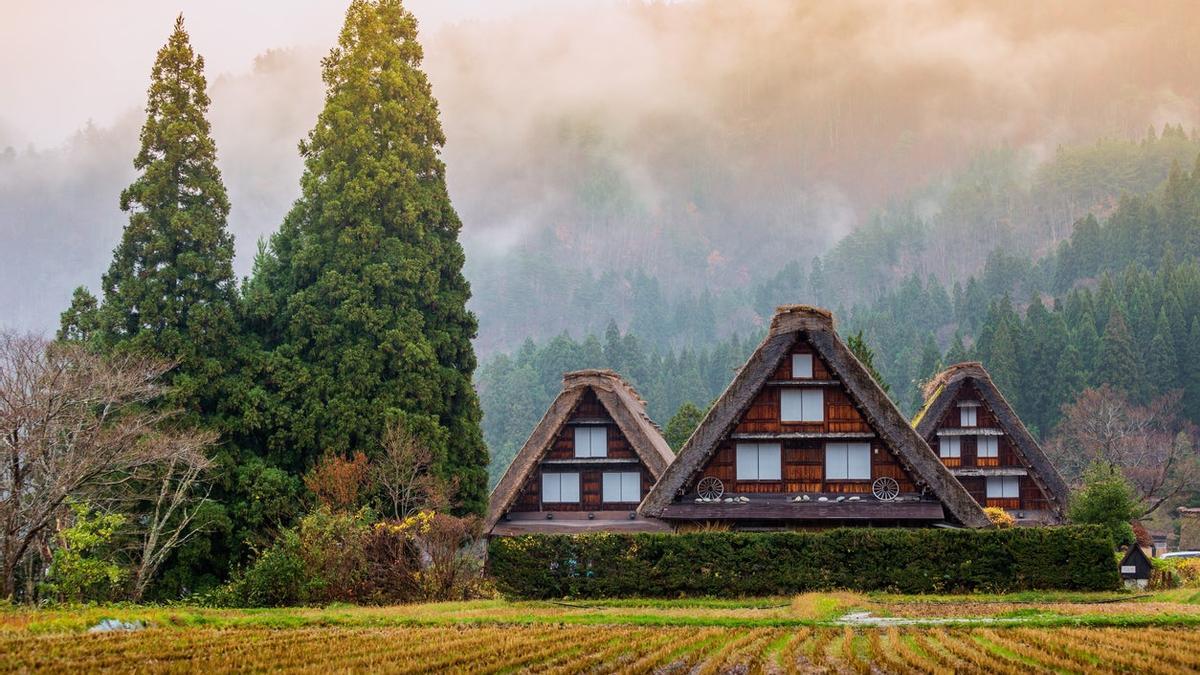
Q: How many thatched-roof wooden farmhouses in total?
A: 3